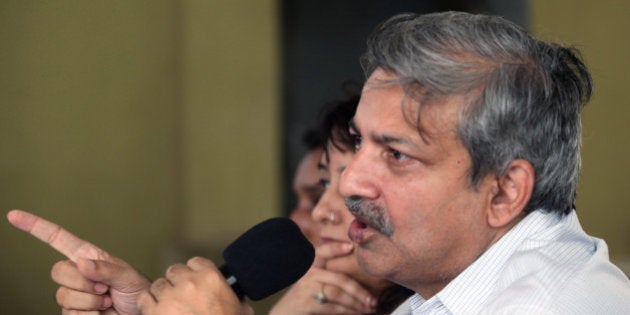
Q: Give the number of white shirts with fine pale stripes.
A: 1